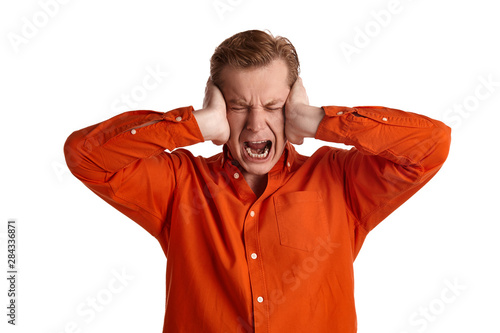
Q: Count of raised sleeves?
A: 2